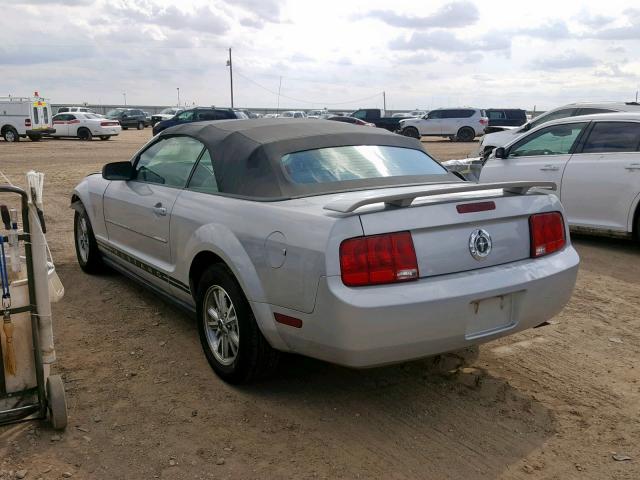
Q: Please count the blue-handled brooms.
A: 1